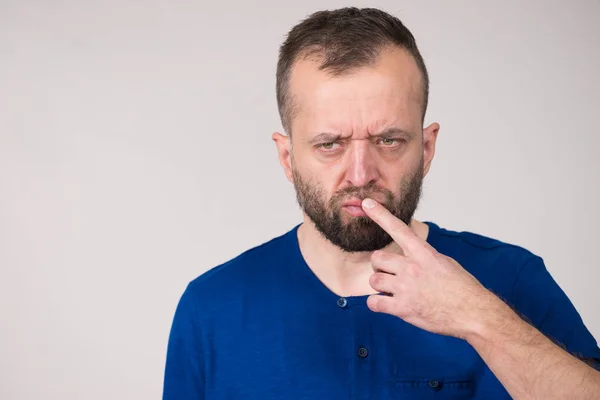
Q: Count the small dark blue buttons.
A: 3